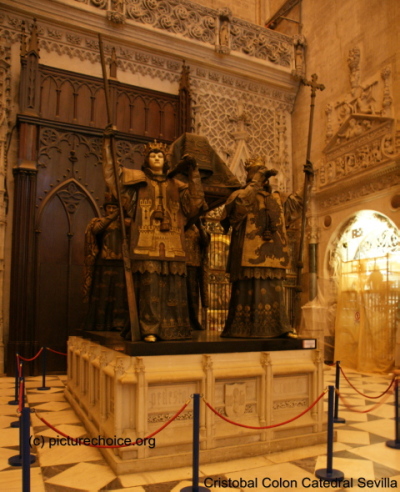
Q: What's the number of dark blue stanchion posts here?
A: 9